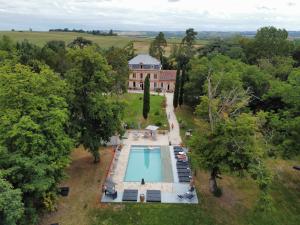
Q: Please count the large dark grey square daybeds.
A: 2